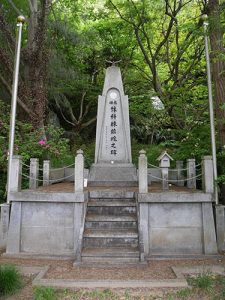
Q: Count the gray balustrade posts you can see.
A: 8